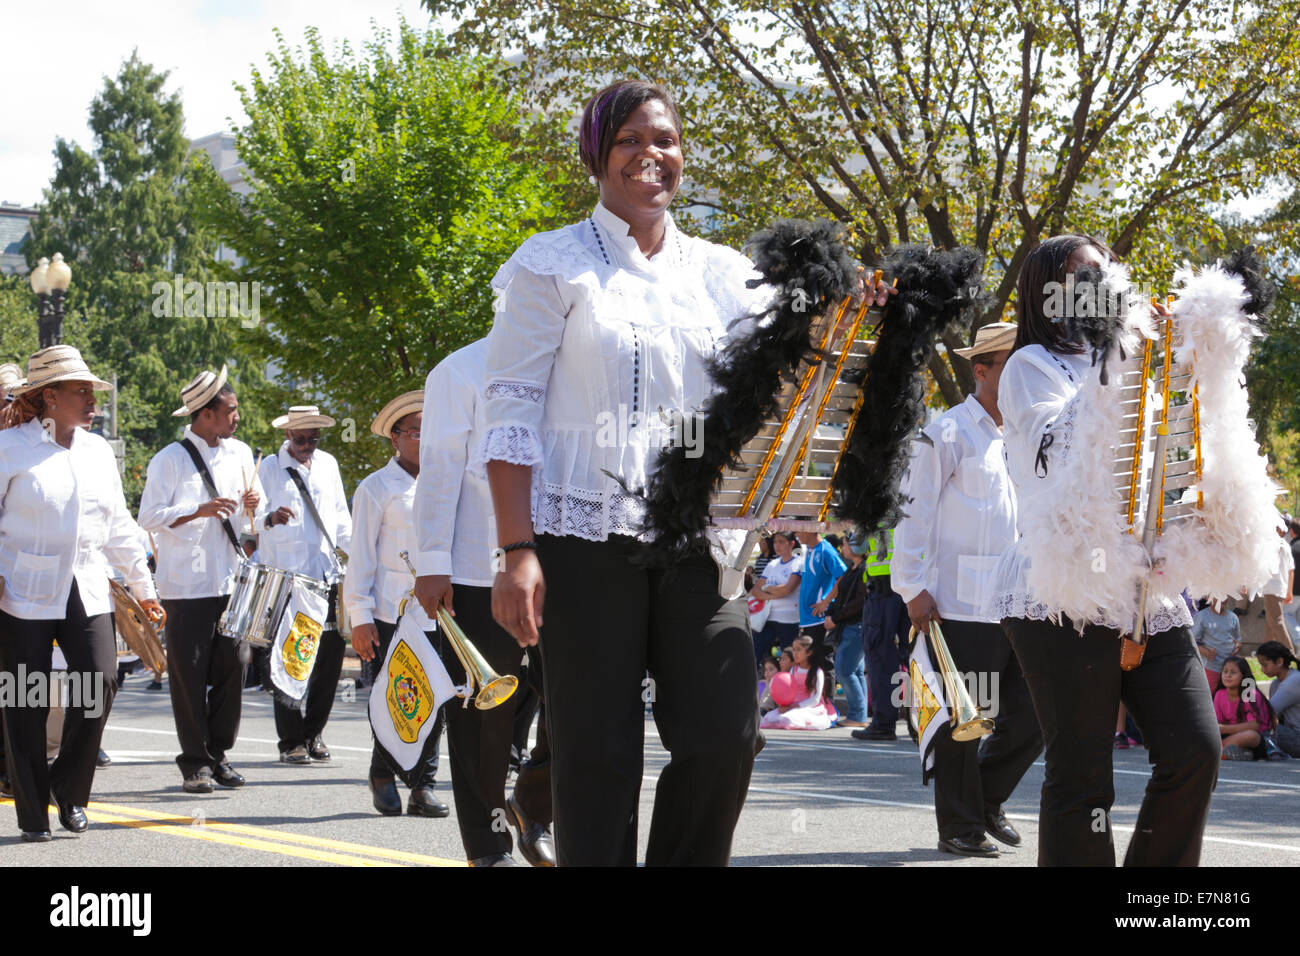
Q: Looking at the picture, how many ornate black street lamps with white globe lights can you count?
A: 1